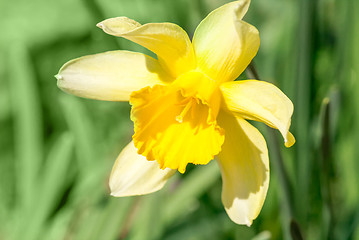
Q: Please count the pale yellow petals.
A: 6